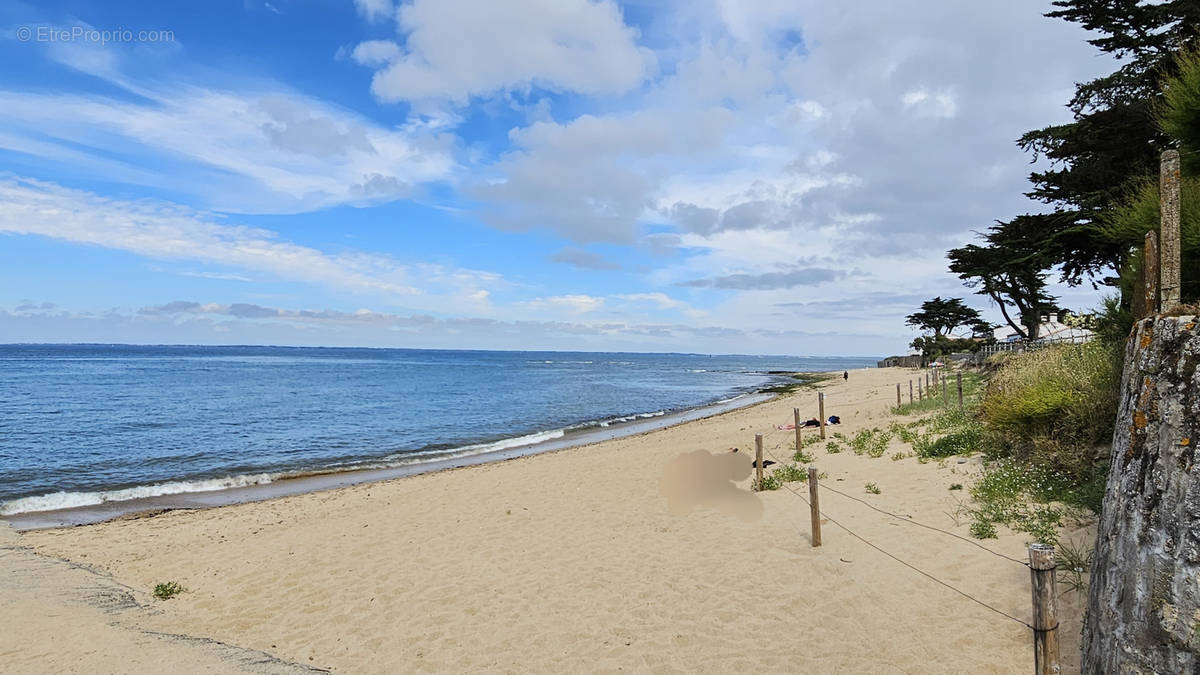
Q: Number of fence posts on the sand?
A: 13